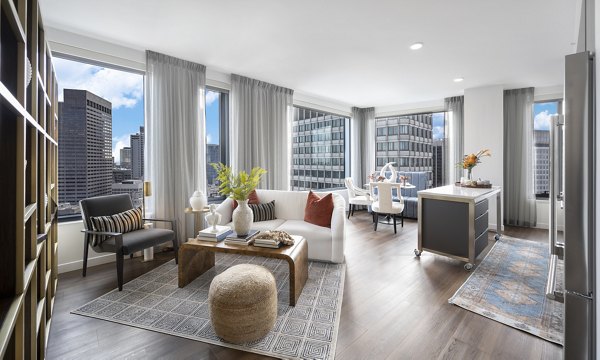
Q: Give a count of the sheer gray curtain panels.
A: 5